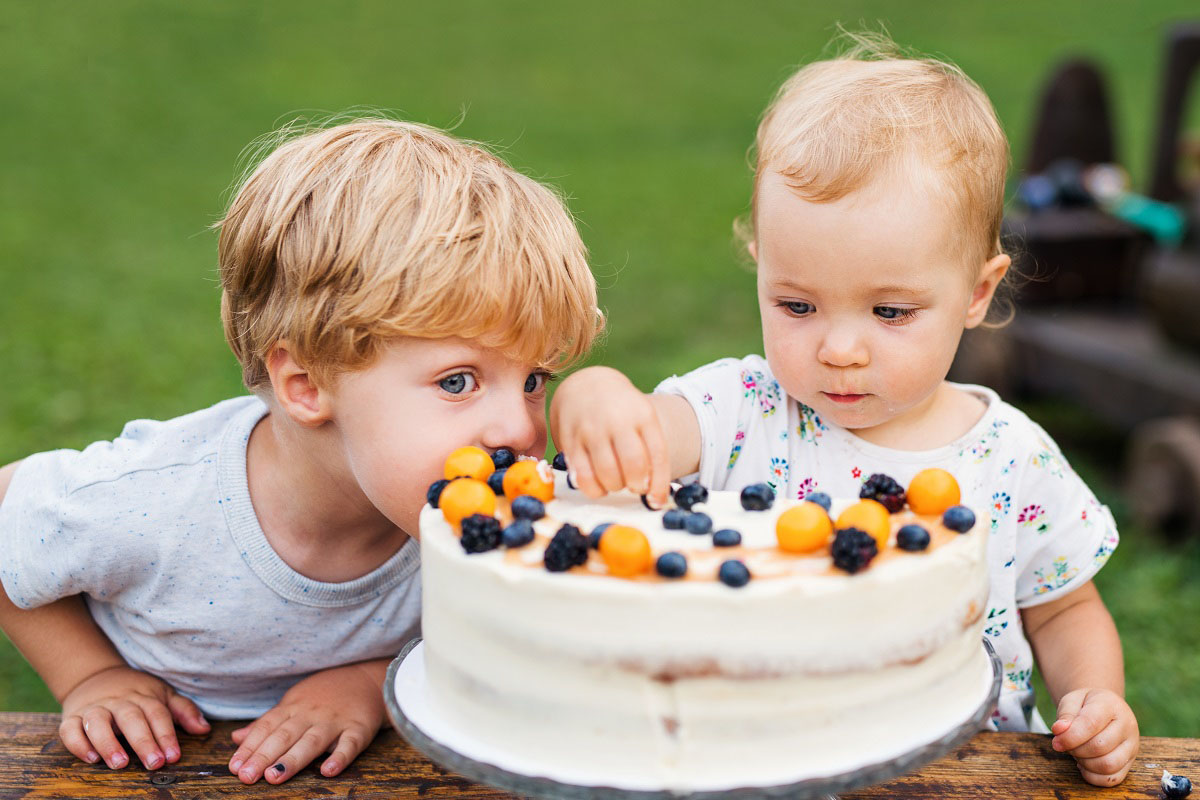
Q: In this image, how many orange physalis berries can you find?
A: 7